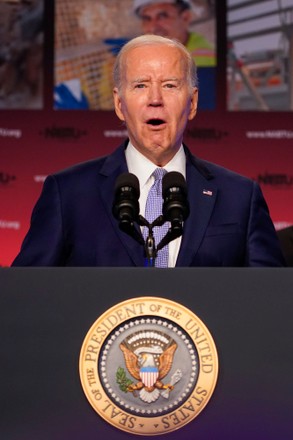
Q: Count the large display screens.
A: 3